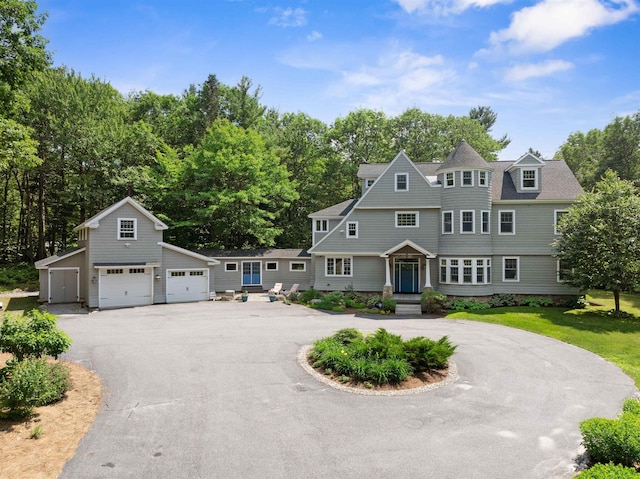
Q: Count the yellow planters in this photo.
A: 0